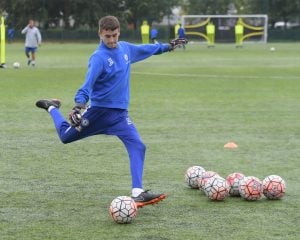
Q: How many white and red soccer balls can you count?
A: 7